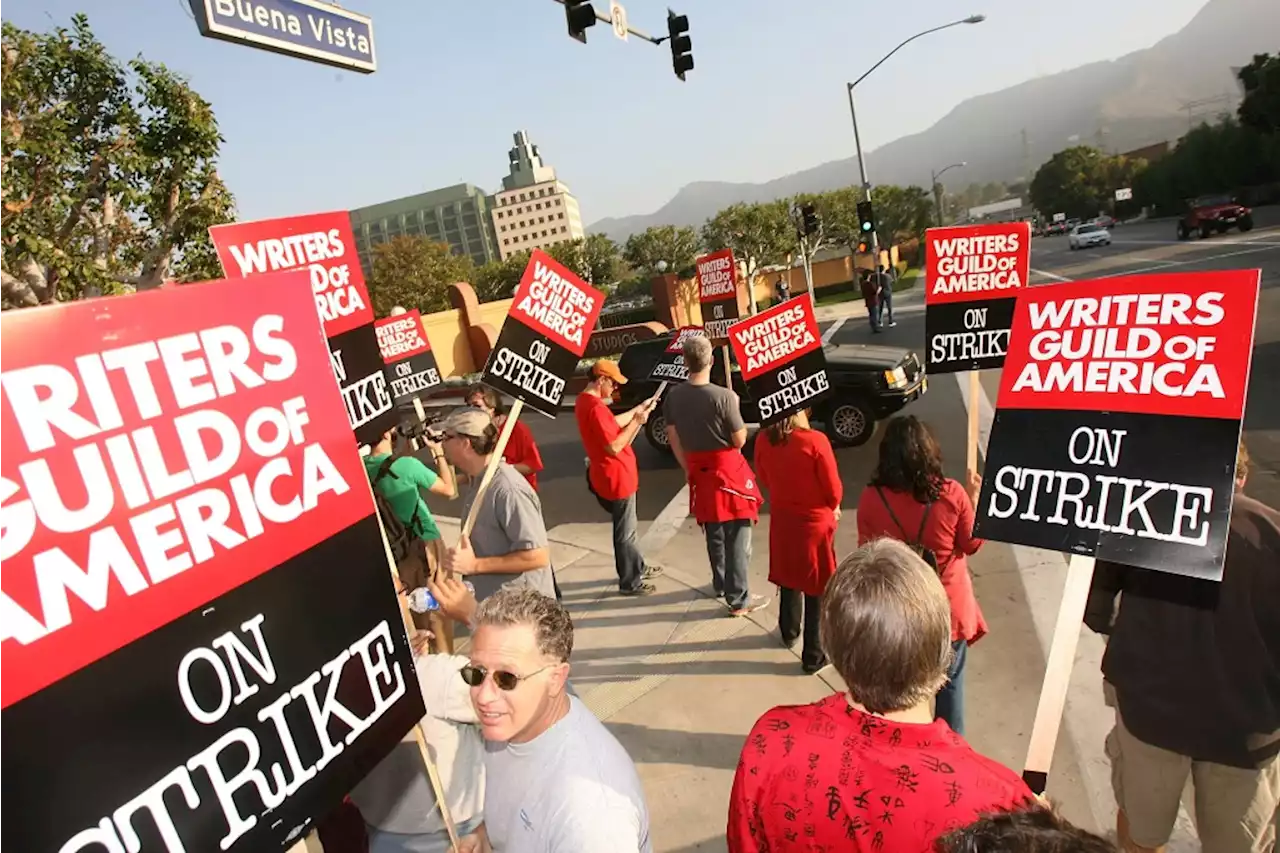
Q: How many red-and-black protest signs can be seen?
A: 9